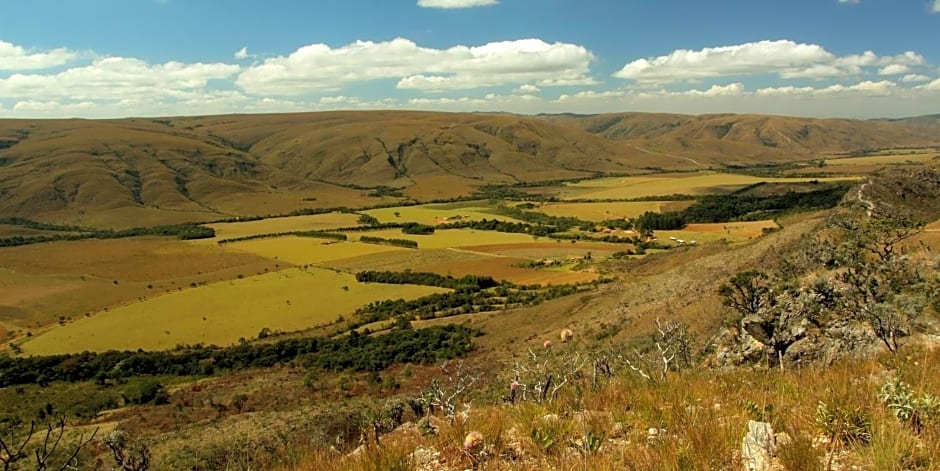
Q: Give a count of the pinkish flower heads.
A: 4